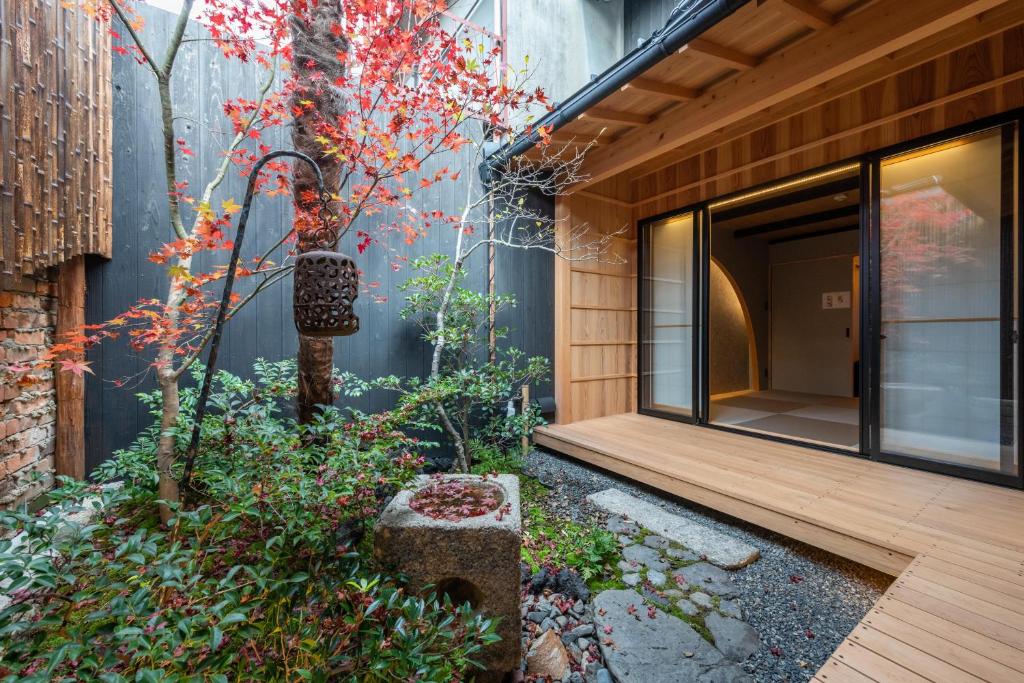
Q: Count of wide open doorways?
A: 1